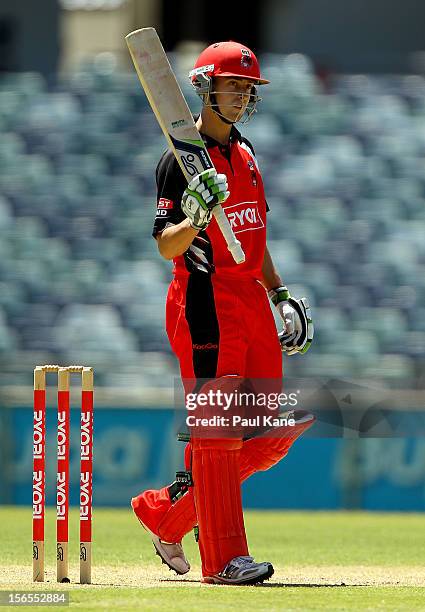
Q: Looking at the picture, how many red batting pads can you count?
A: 2